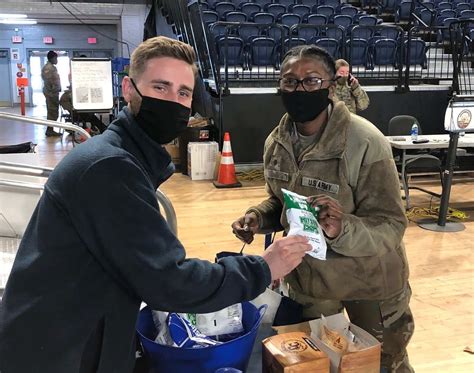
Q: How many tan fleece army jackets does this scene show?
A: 1